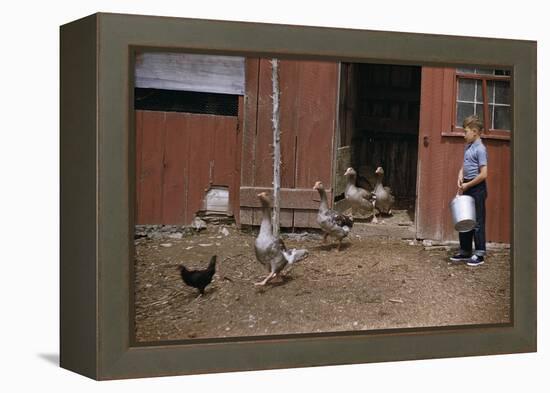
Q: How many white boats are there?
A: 0